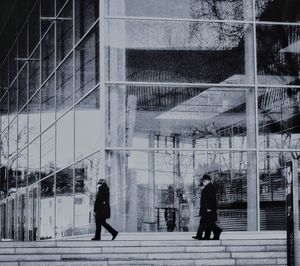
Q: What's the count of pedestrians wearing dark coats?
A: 3